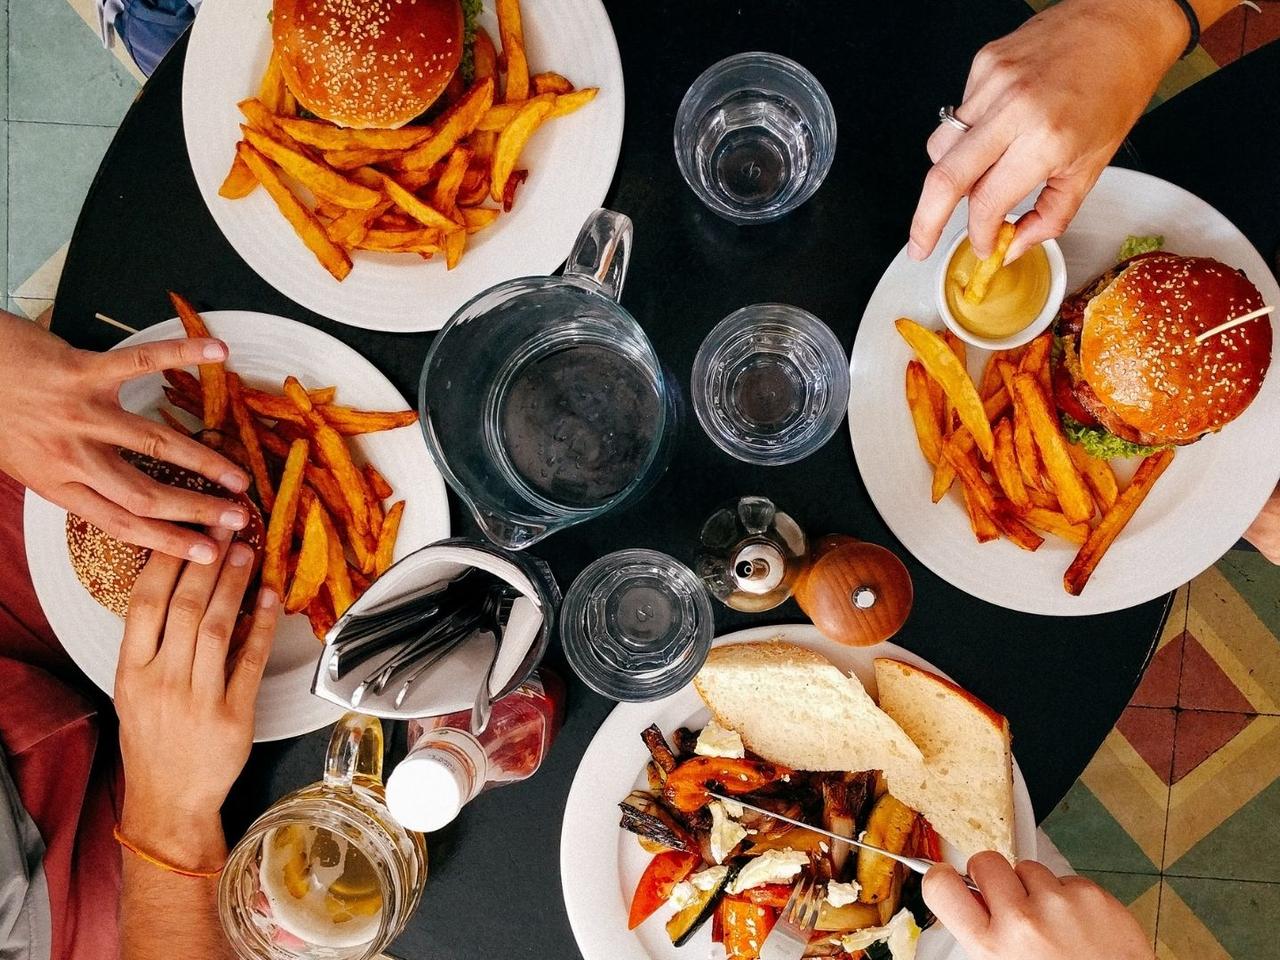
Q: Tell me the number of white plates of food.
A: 4